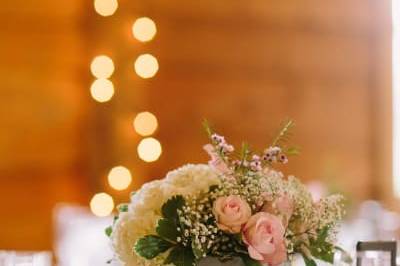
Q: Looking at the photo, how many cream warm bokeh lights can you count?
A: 9